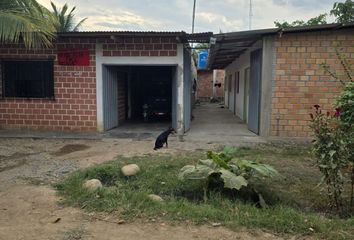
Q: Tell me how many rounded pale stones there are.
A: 3